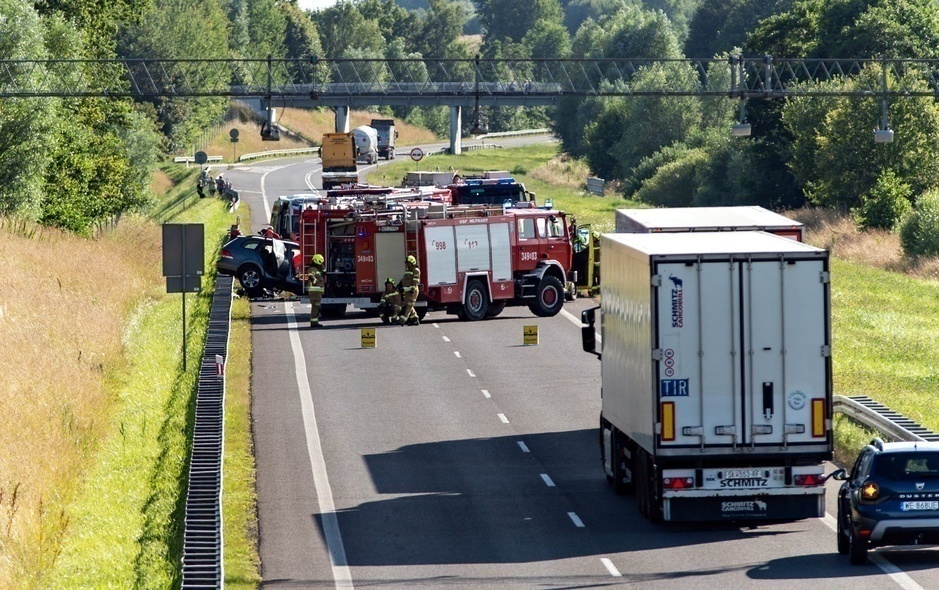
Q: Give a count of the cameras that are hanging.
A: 4